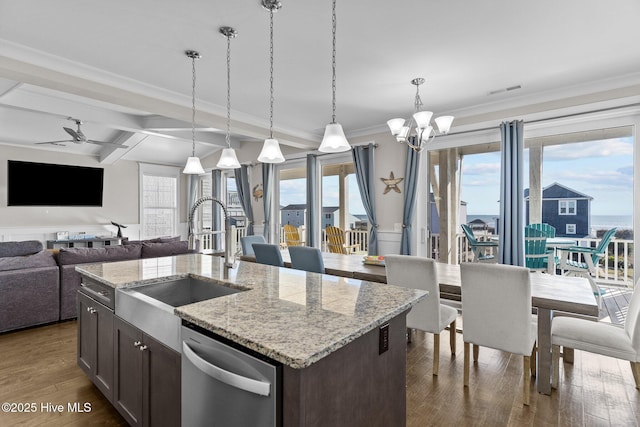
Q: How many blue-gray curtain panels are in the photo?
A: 8